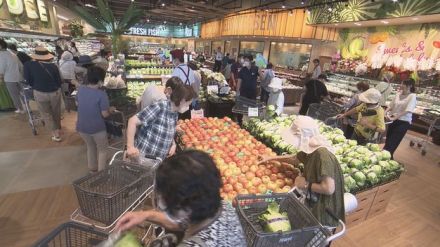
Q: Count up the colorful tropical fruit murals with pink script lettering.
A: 1